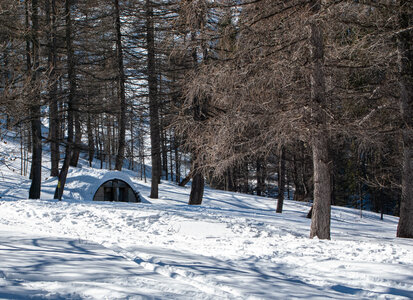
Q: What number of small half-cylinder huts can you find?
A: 1